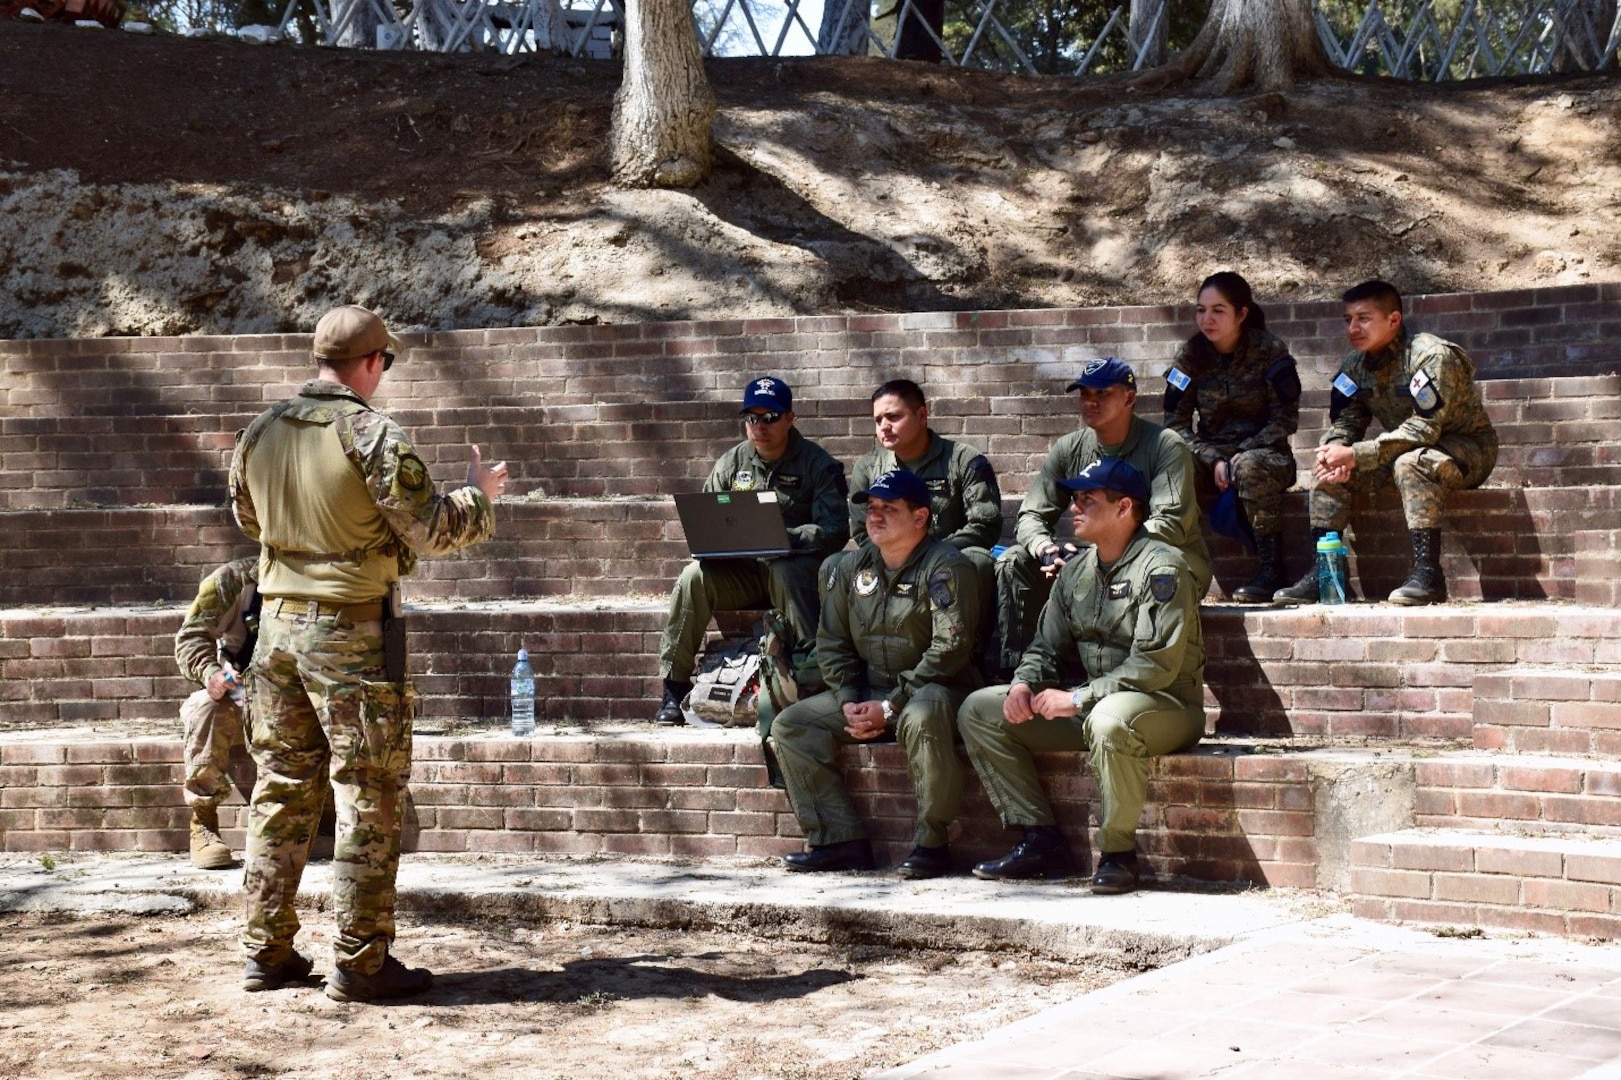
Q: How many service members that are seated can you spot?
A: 8